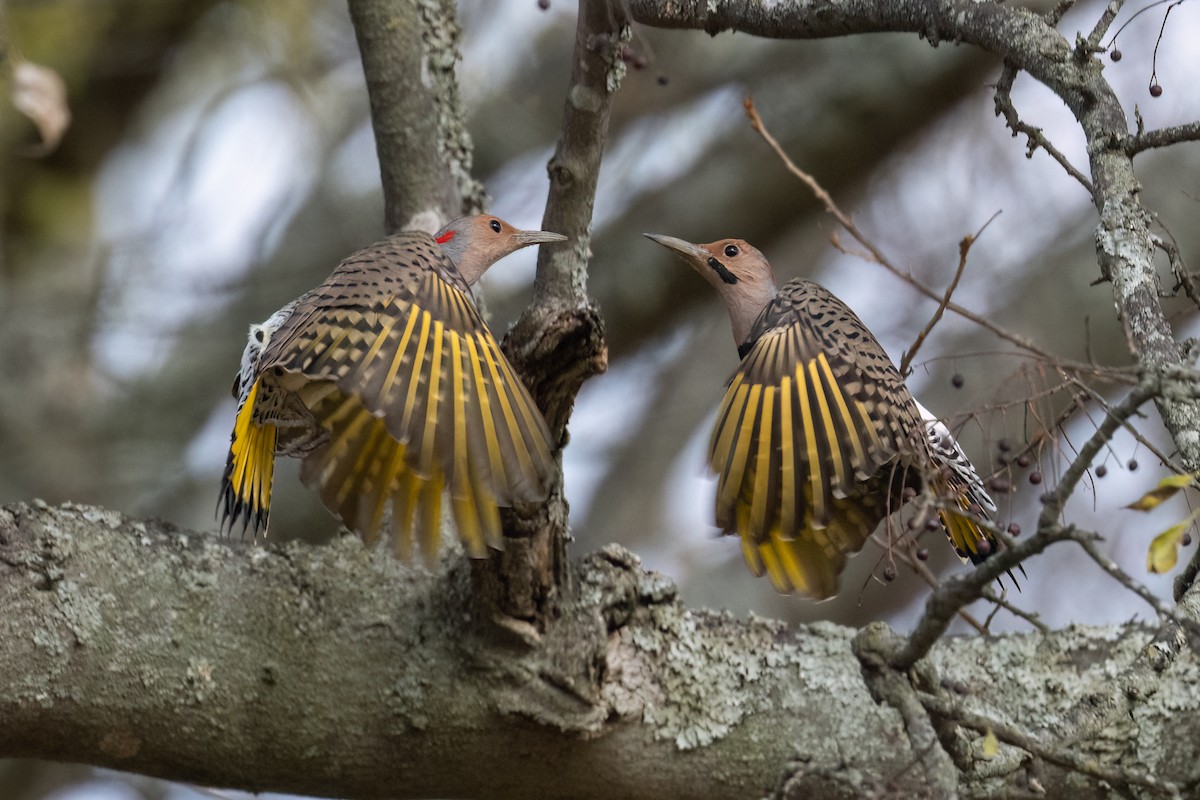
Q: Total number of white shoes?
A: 0